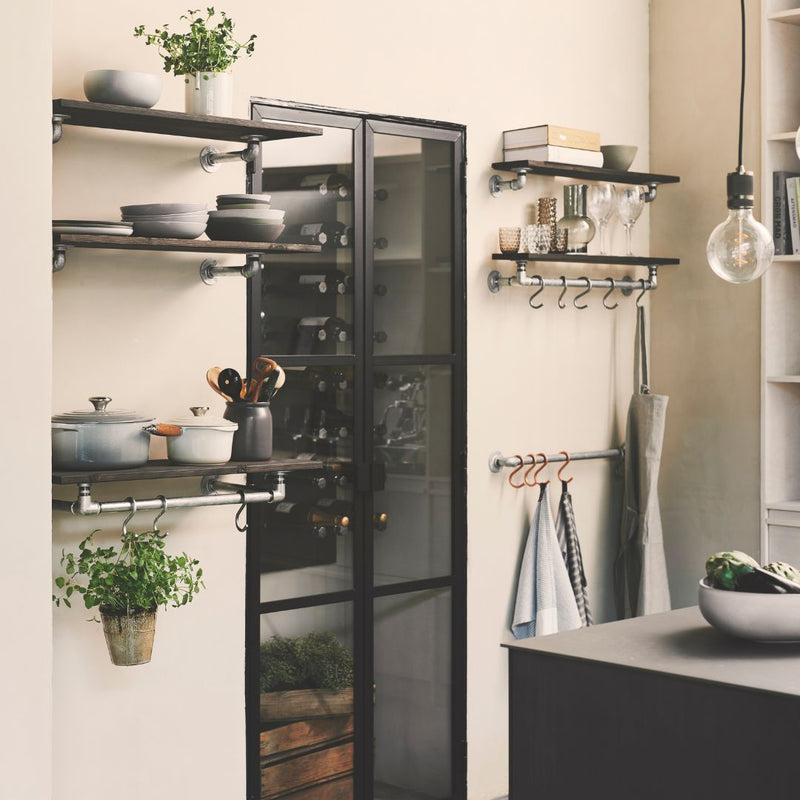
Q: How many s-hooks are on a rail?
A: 12